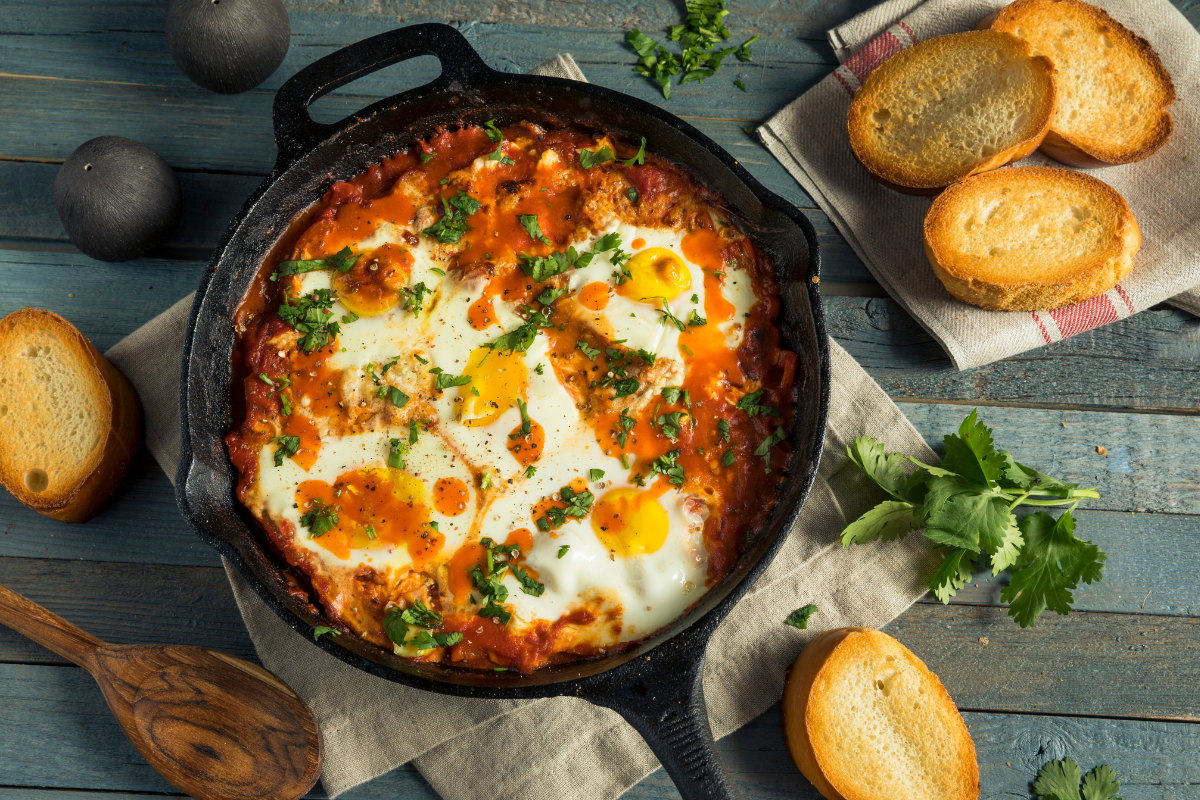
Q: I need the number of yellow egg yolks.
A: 5